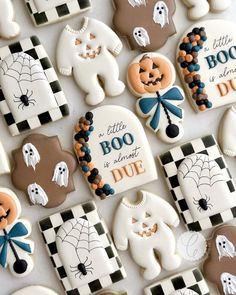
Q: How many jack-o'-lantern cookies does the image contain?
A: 2